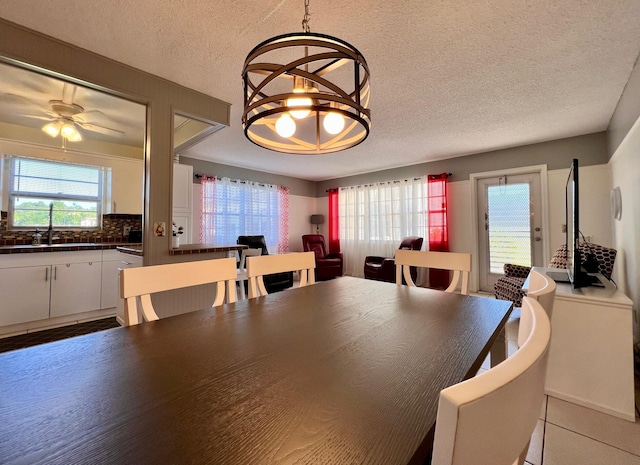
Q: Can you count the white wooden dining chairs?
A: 5